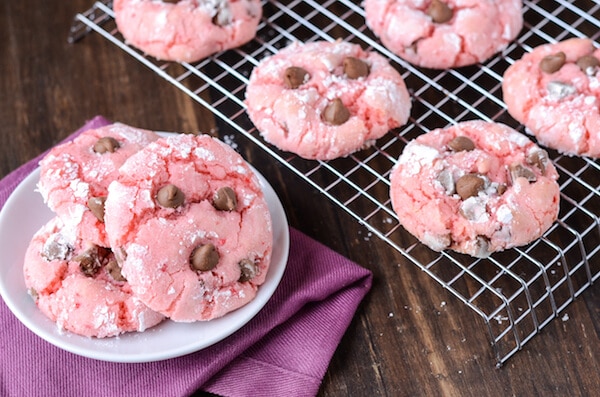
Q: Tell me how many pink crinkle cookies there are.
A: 8